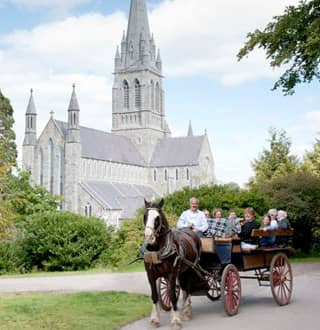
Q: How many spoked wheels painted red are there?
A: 3